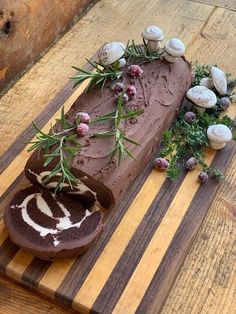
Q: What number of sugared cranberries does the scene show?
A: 11